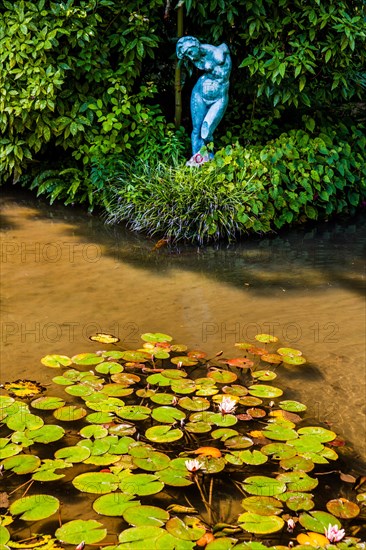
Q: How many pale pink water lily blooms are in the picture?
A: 3